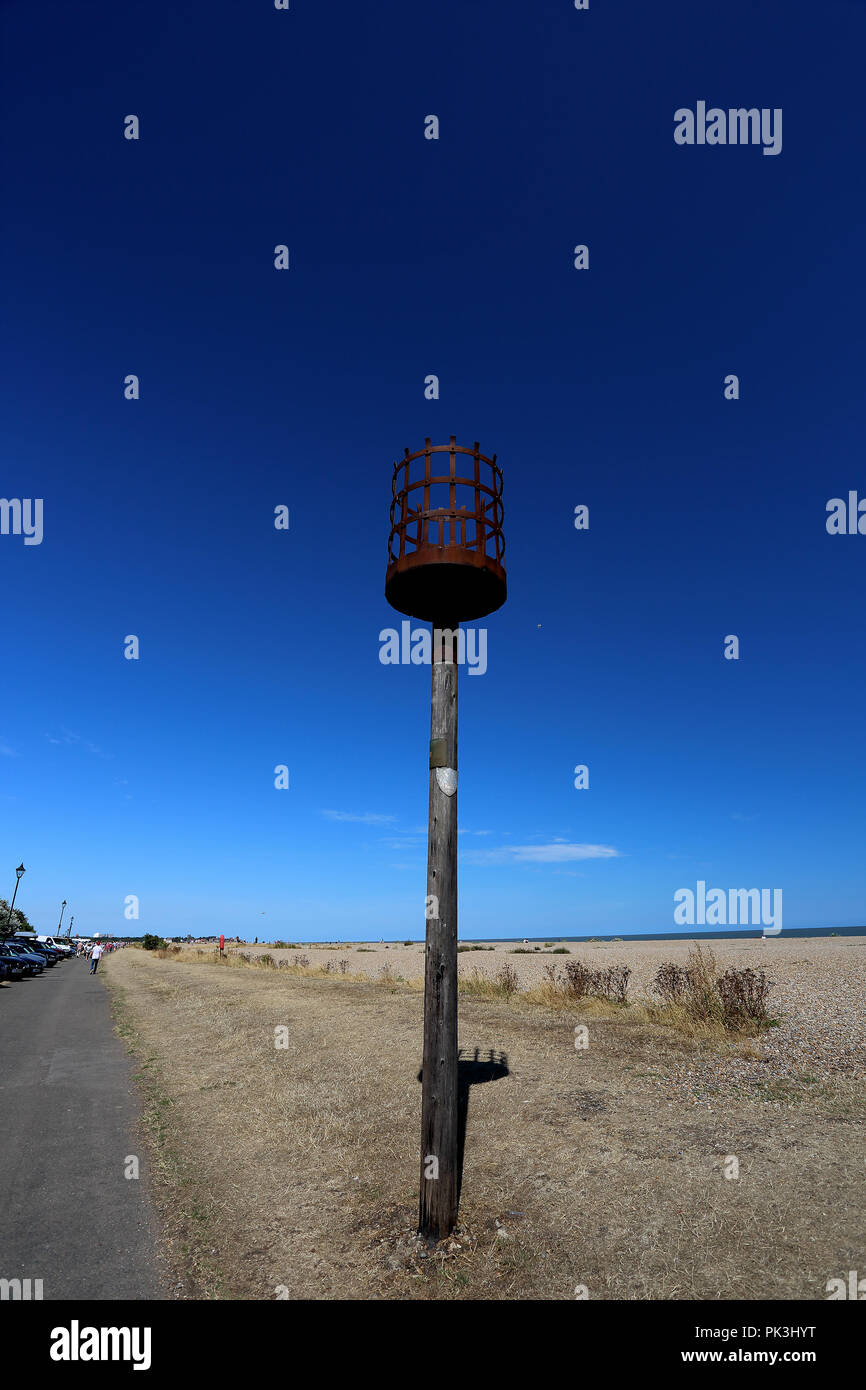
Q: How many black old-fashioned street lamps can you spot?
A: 3